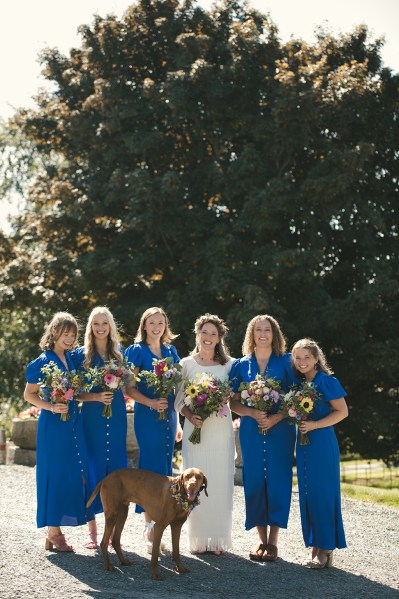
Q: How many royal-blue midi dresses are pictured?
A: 5